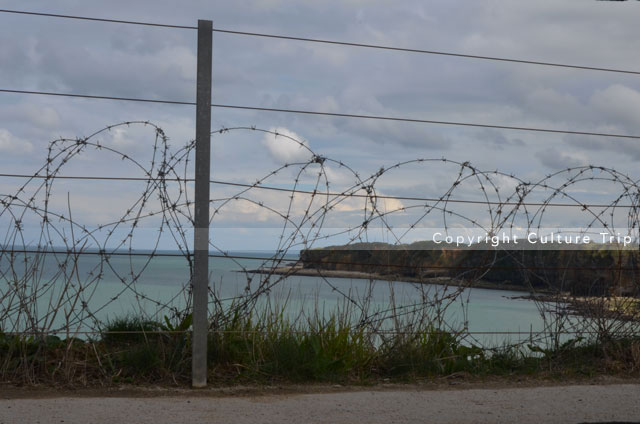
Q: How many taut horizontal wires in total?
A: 5